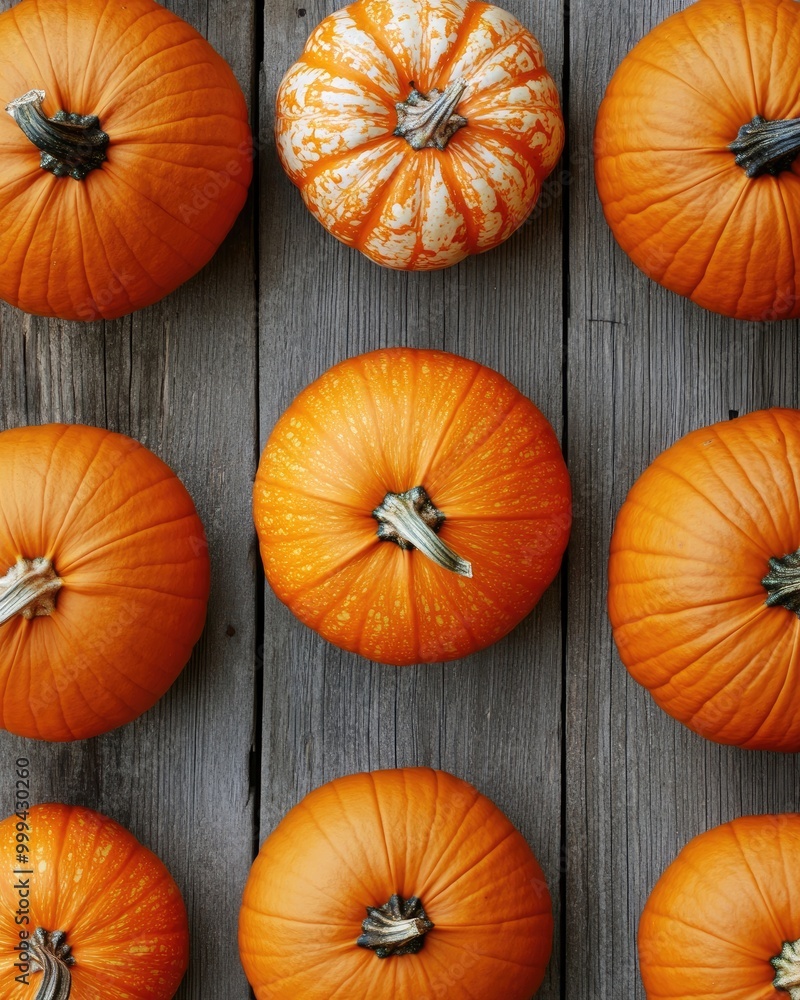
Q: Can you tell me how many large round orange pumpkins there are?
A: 8